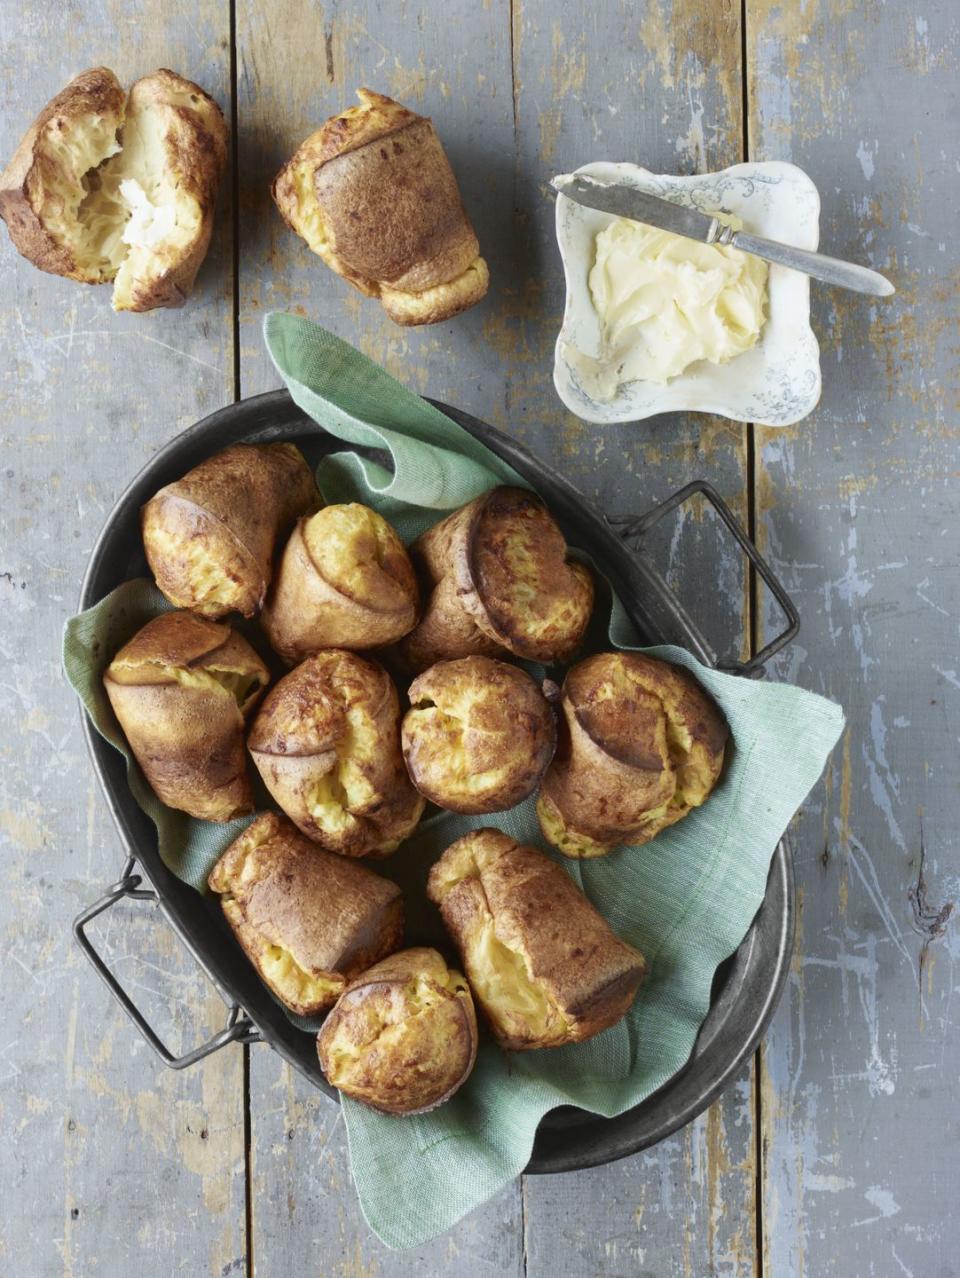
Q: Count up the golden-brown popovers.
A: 12